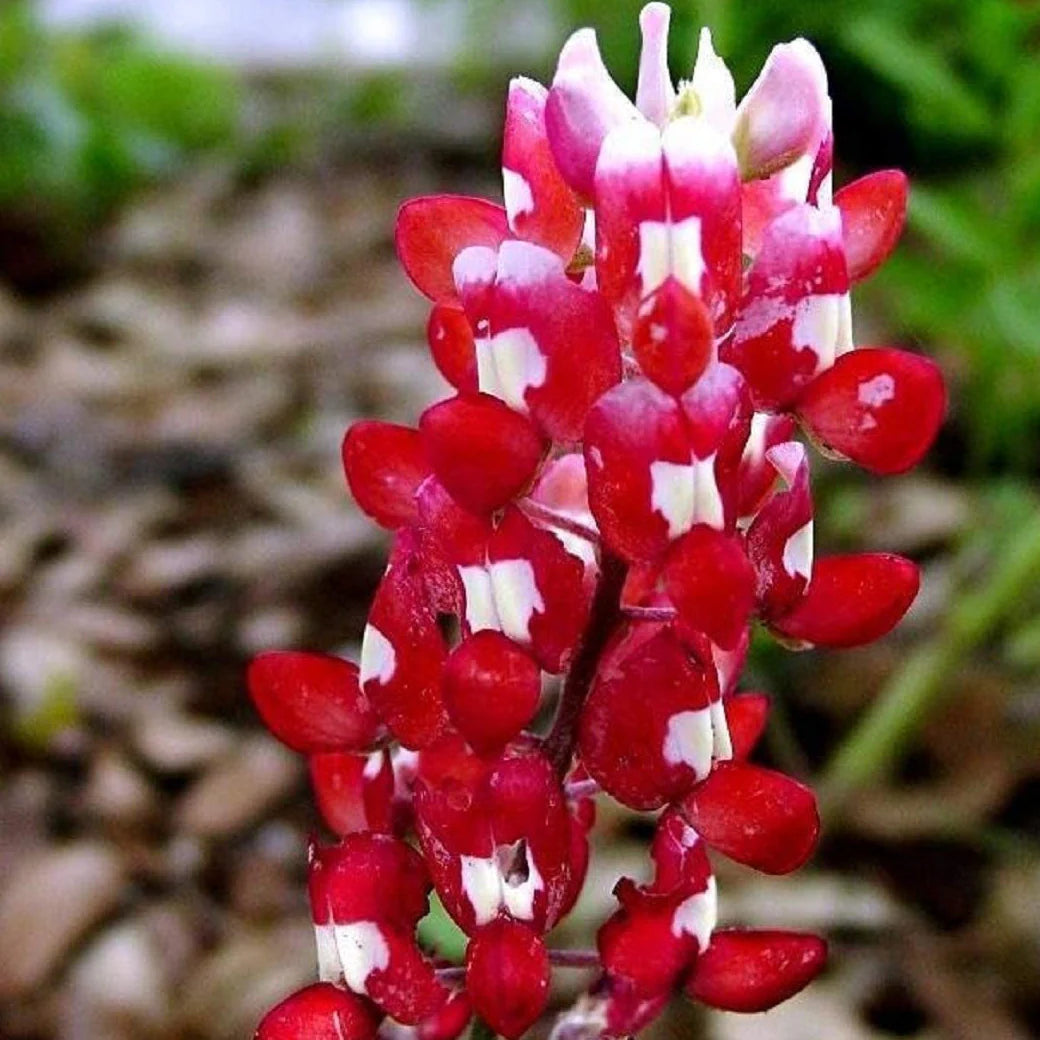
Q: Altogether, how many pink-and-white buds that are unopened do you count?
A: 4